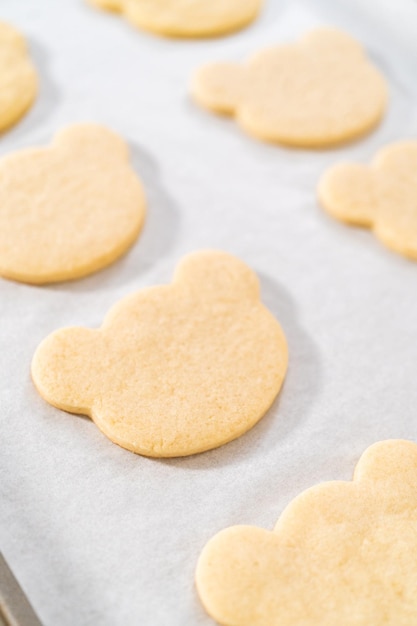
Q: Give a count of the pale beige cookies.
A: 7